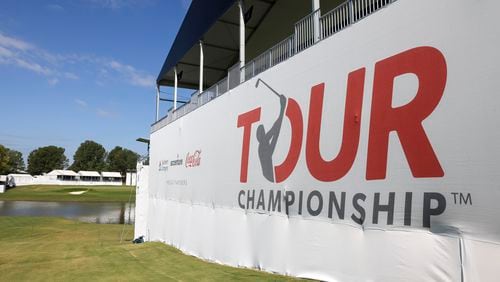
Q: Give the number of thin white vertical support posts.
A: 5